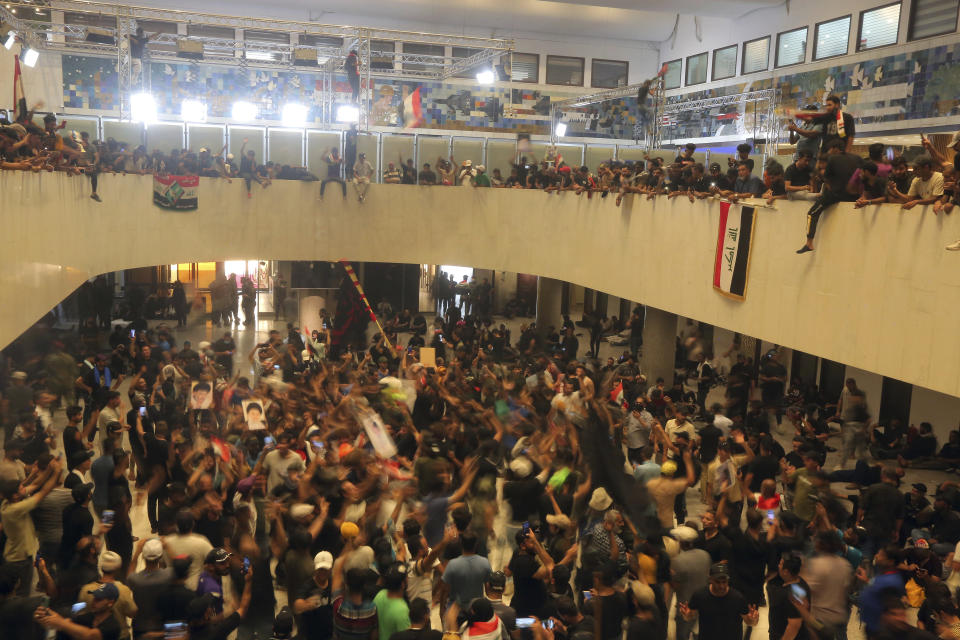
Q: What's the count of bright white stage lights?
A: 9